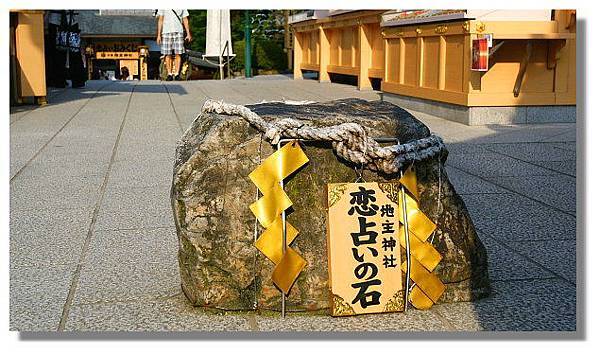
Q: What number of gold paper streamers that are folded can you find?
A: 2